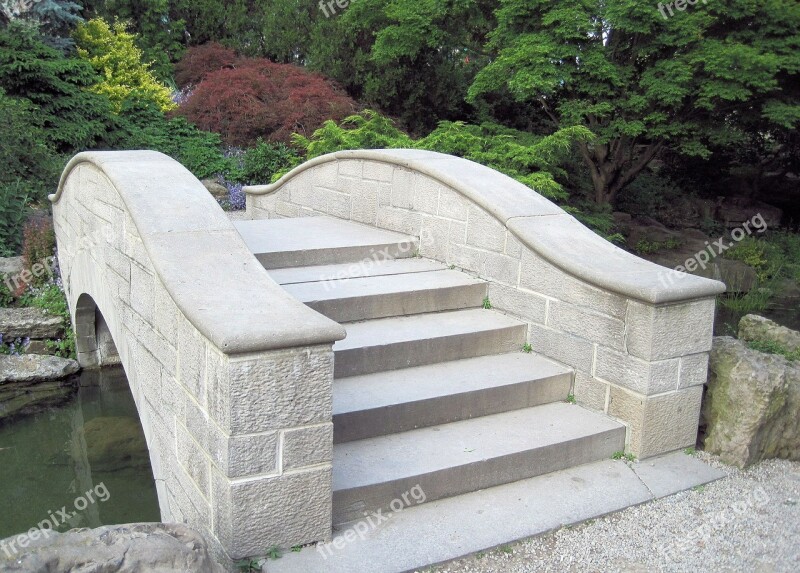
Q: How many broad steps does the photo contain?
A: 5